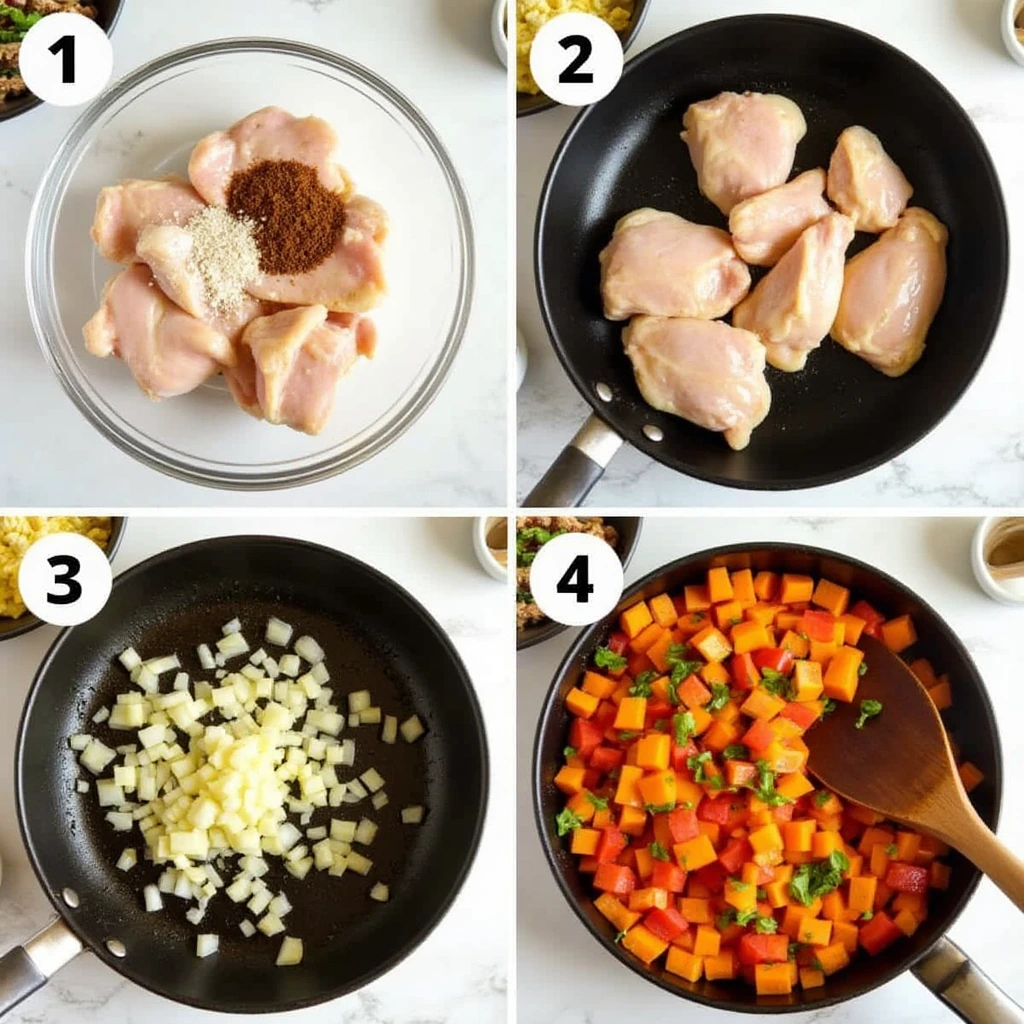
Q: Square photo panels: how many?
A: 4